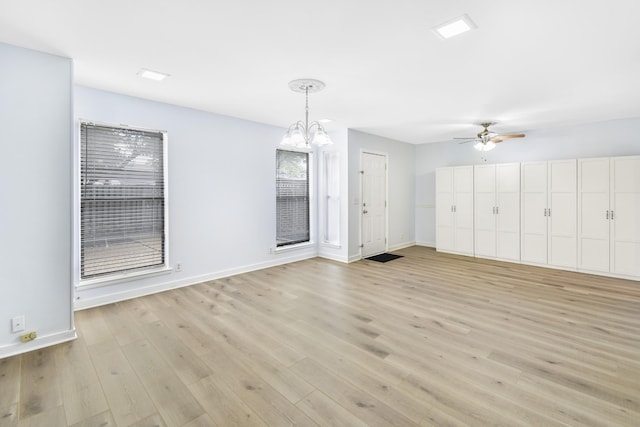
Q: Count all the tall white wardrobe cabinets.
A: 4